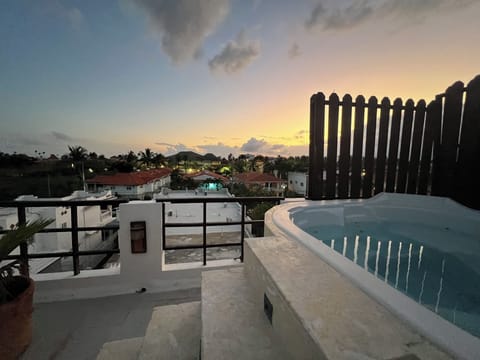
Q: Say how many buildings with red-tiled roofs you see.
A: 3